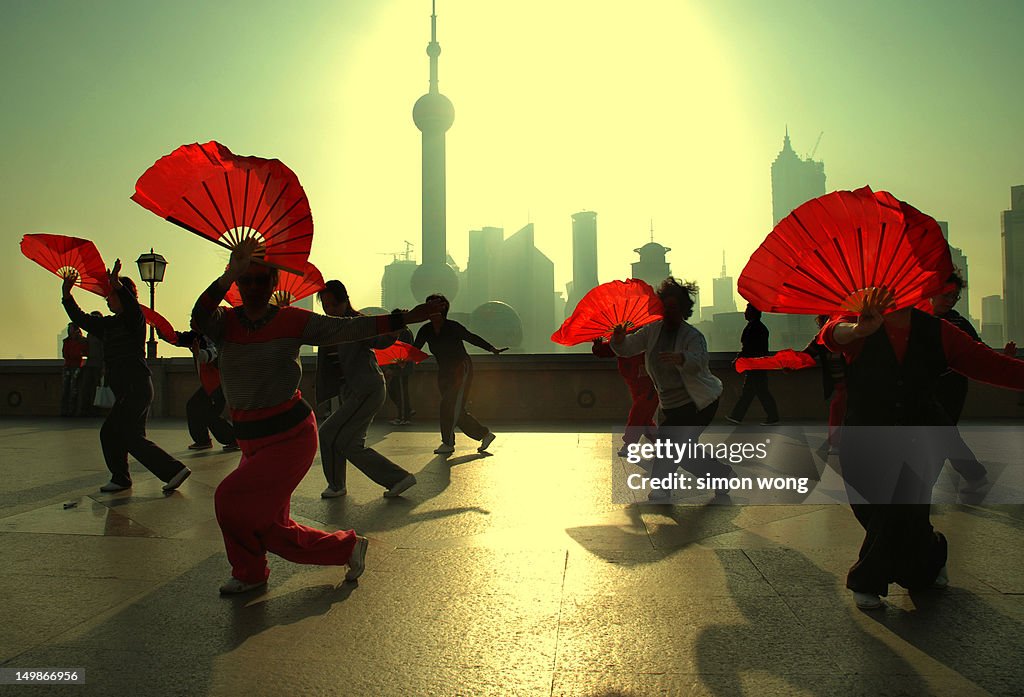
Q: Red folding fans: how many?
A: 8